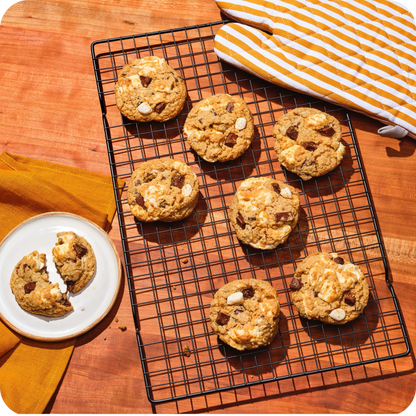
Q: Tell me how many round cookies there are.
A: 7